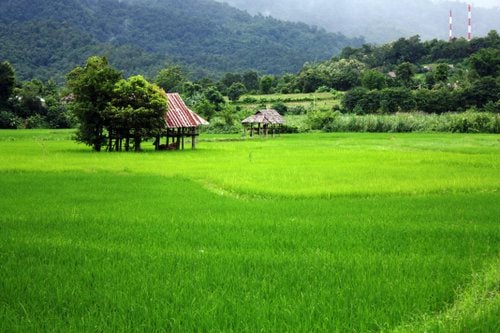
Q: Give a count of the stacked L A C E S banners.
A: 0